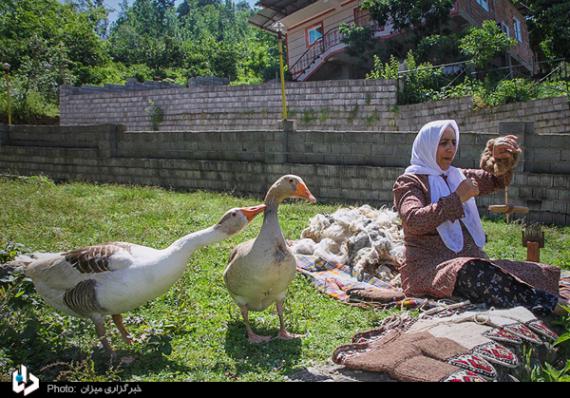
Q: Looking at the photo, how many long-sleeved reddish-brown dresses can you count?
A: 1